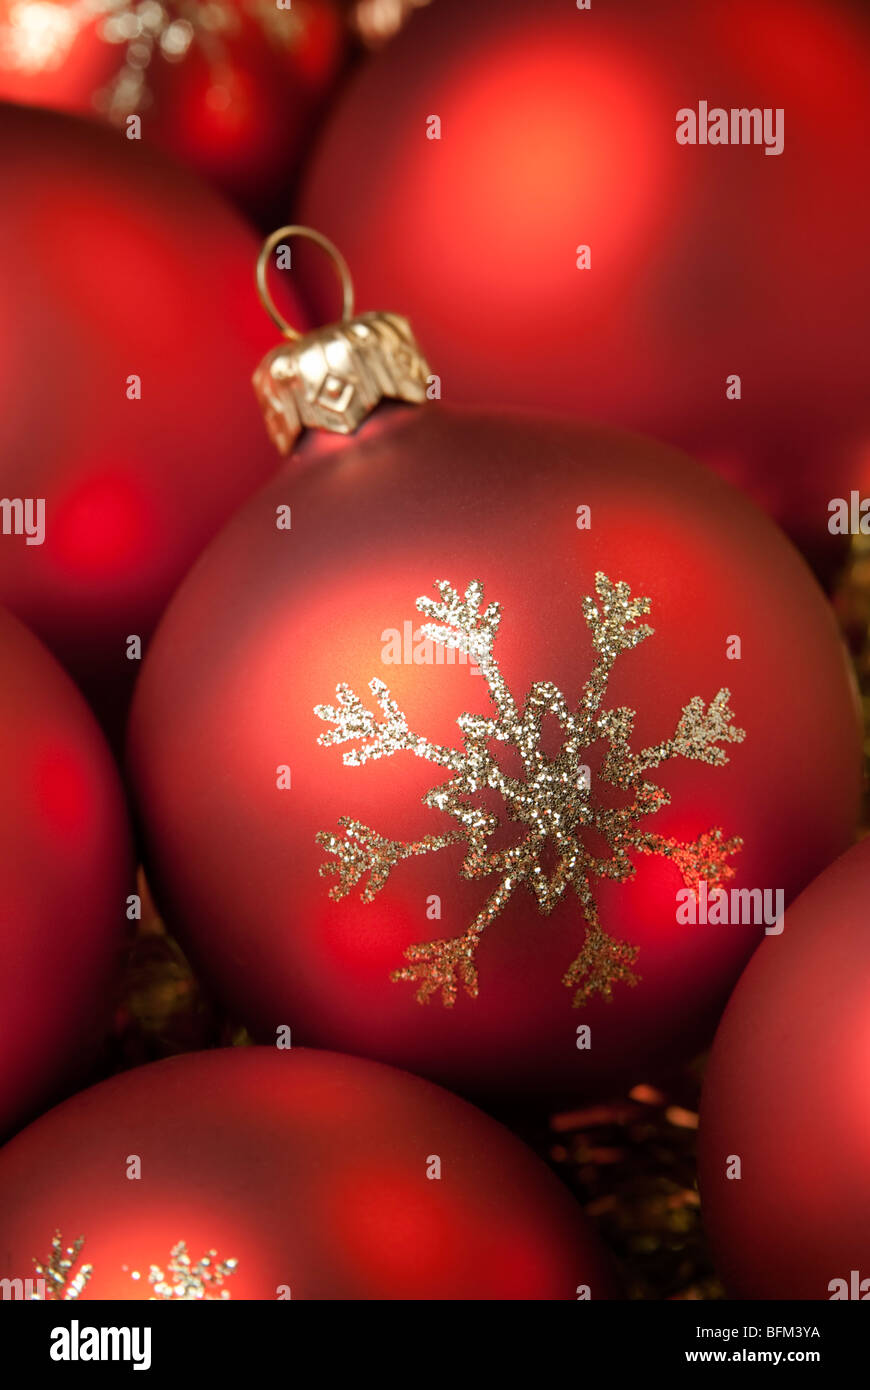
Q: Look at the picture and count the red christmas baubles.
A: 7